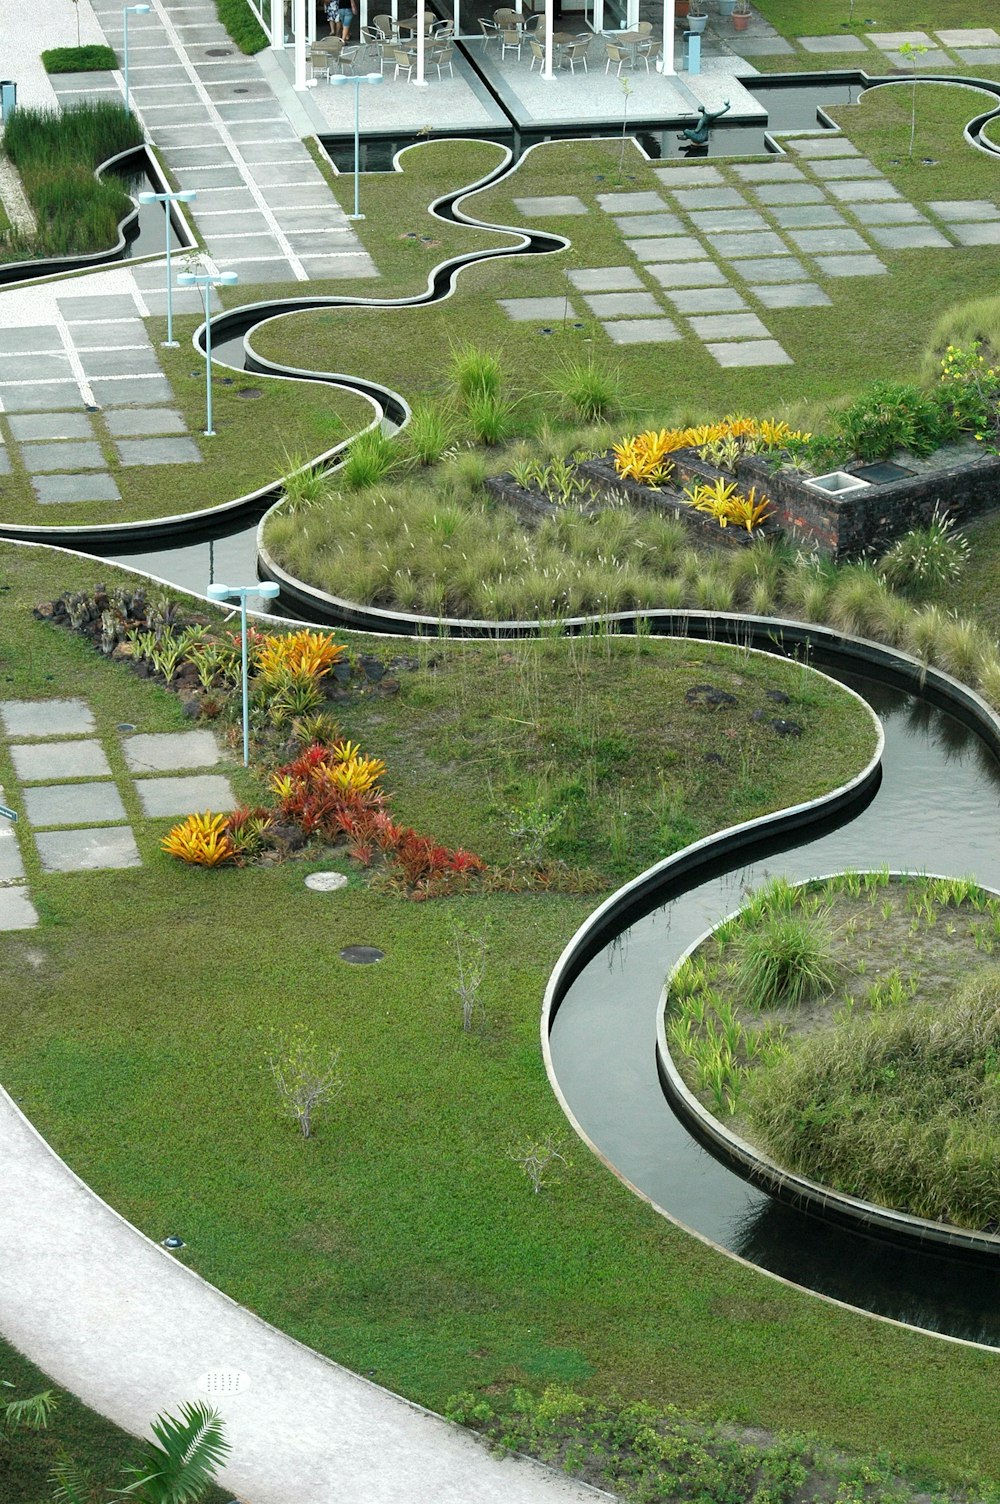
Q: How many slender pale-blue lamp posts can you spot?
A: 5